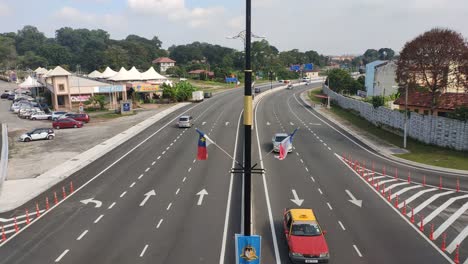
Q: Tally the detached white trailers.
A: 1